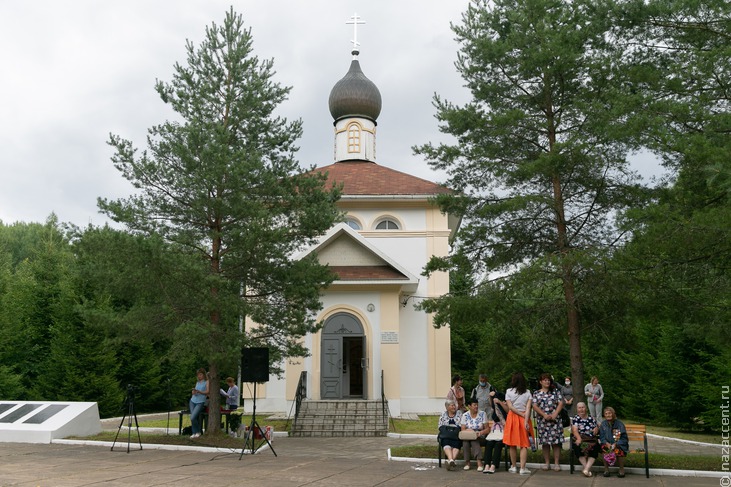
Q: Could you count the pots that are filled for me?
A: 0